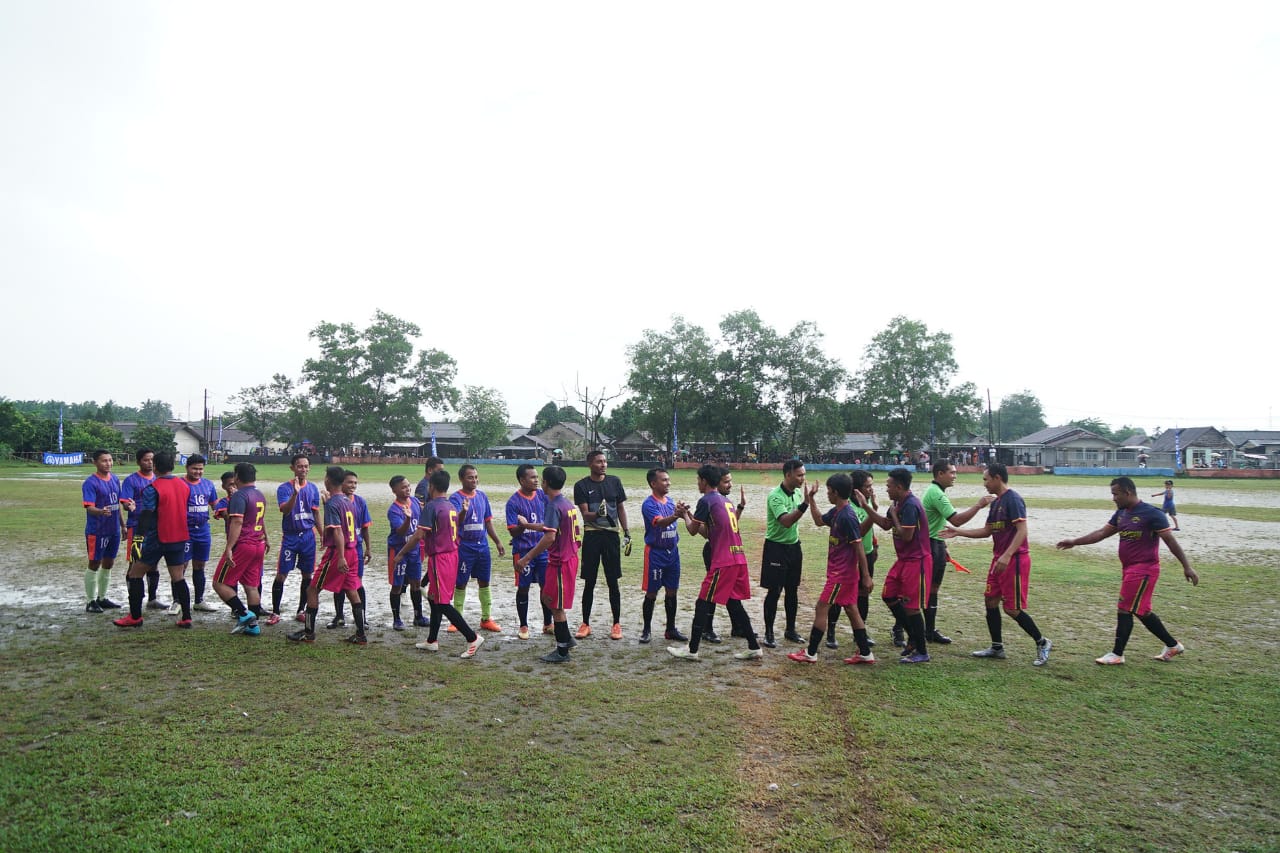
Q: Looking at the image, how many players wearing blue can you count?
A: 10